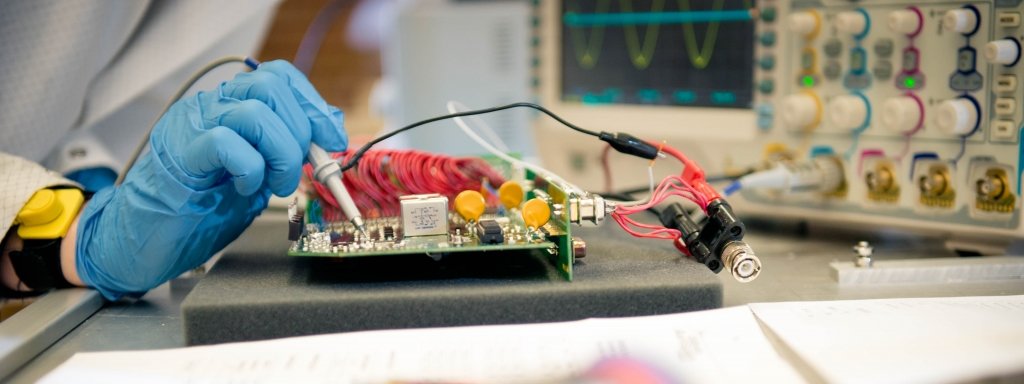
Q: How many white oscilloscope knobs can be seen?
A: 9